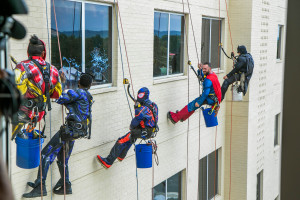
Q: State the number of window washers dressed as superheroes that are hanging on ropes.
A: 5